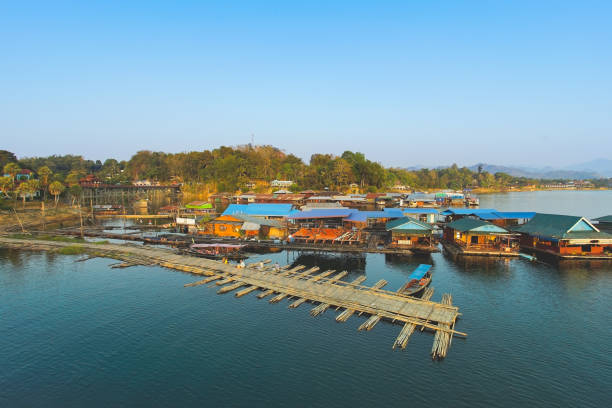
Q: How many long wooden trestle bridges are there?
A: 1